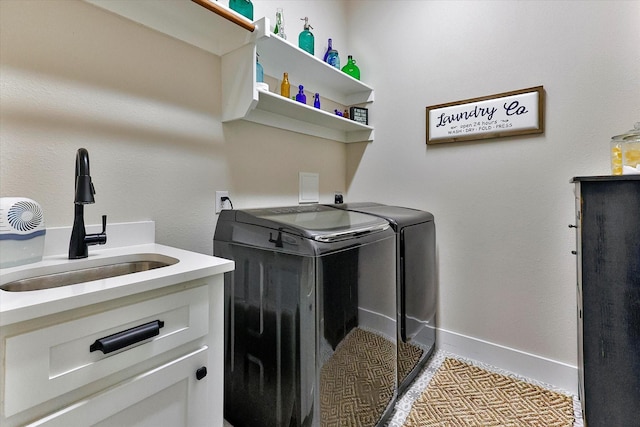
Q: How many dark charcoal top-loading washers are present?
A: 1